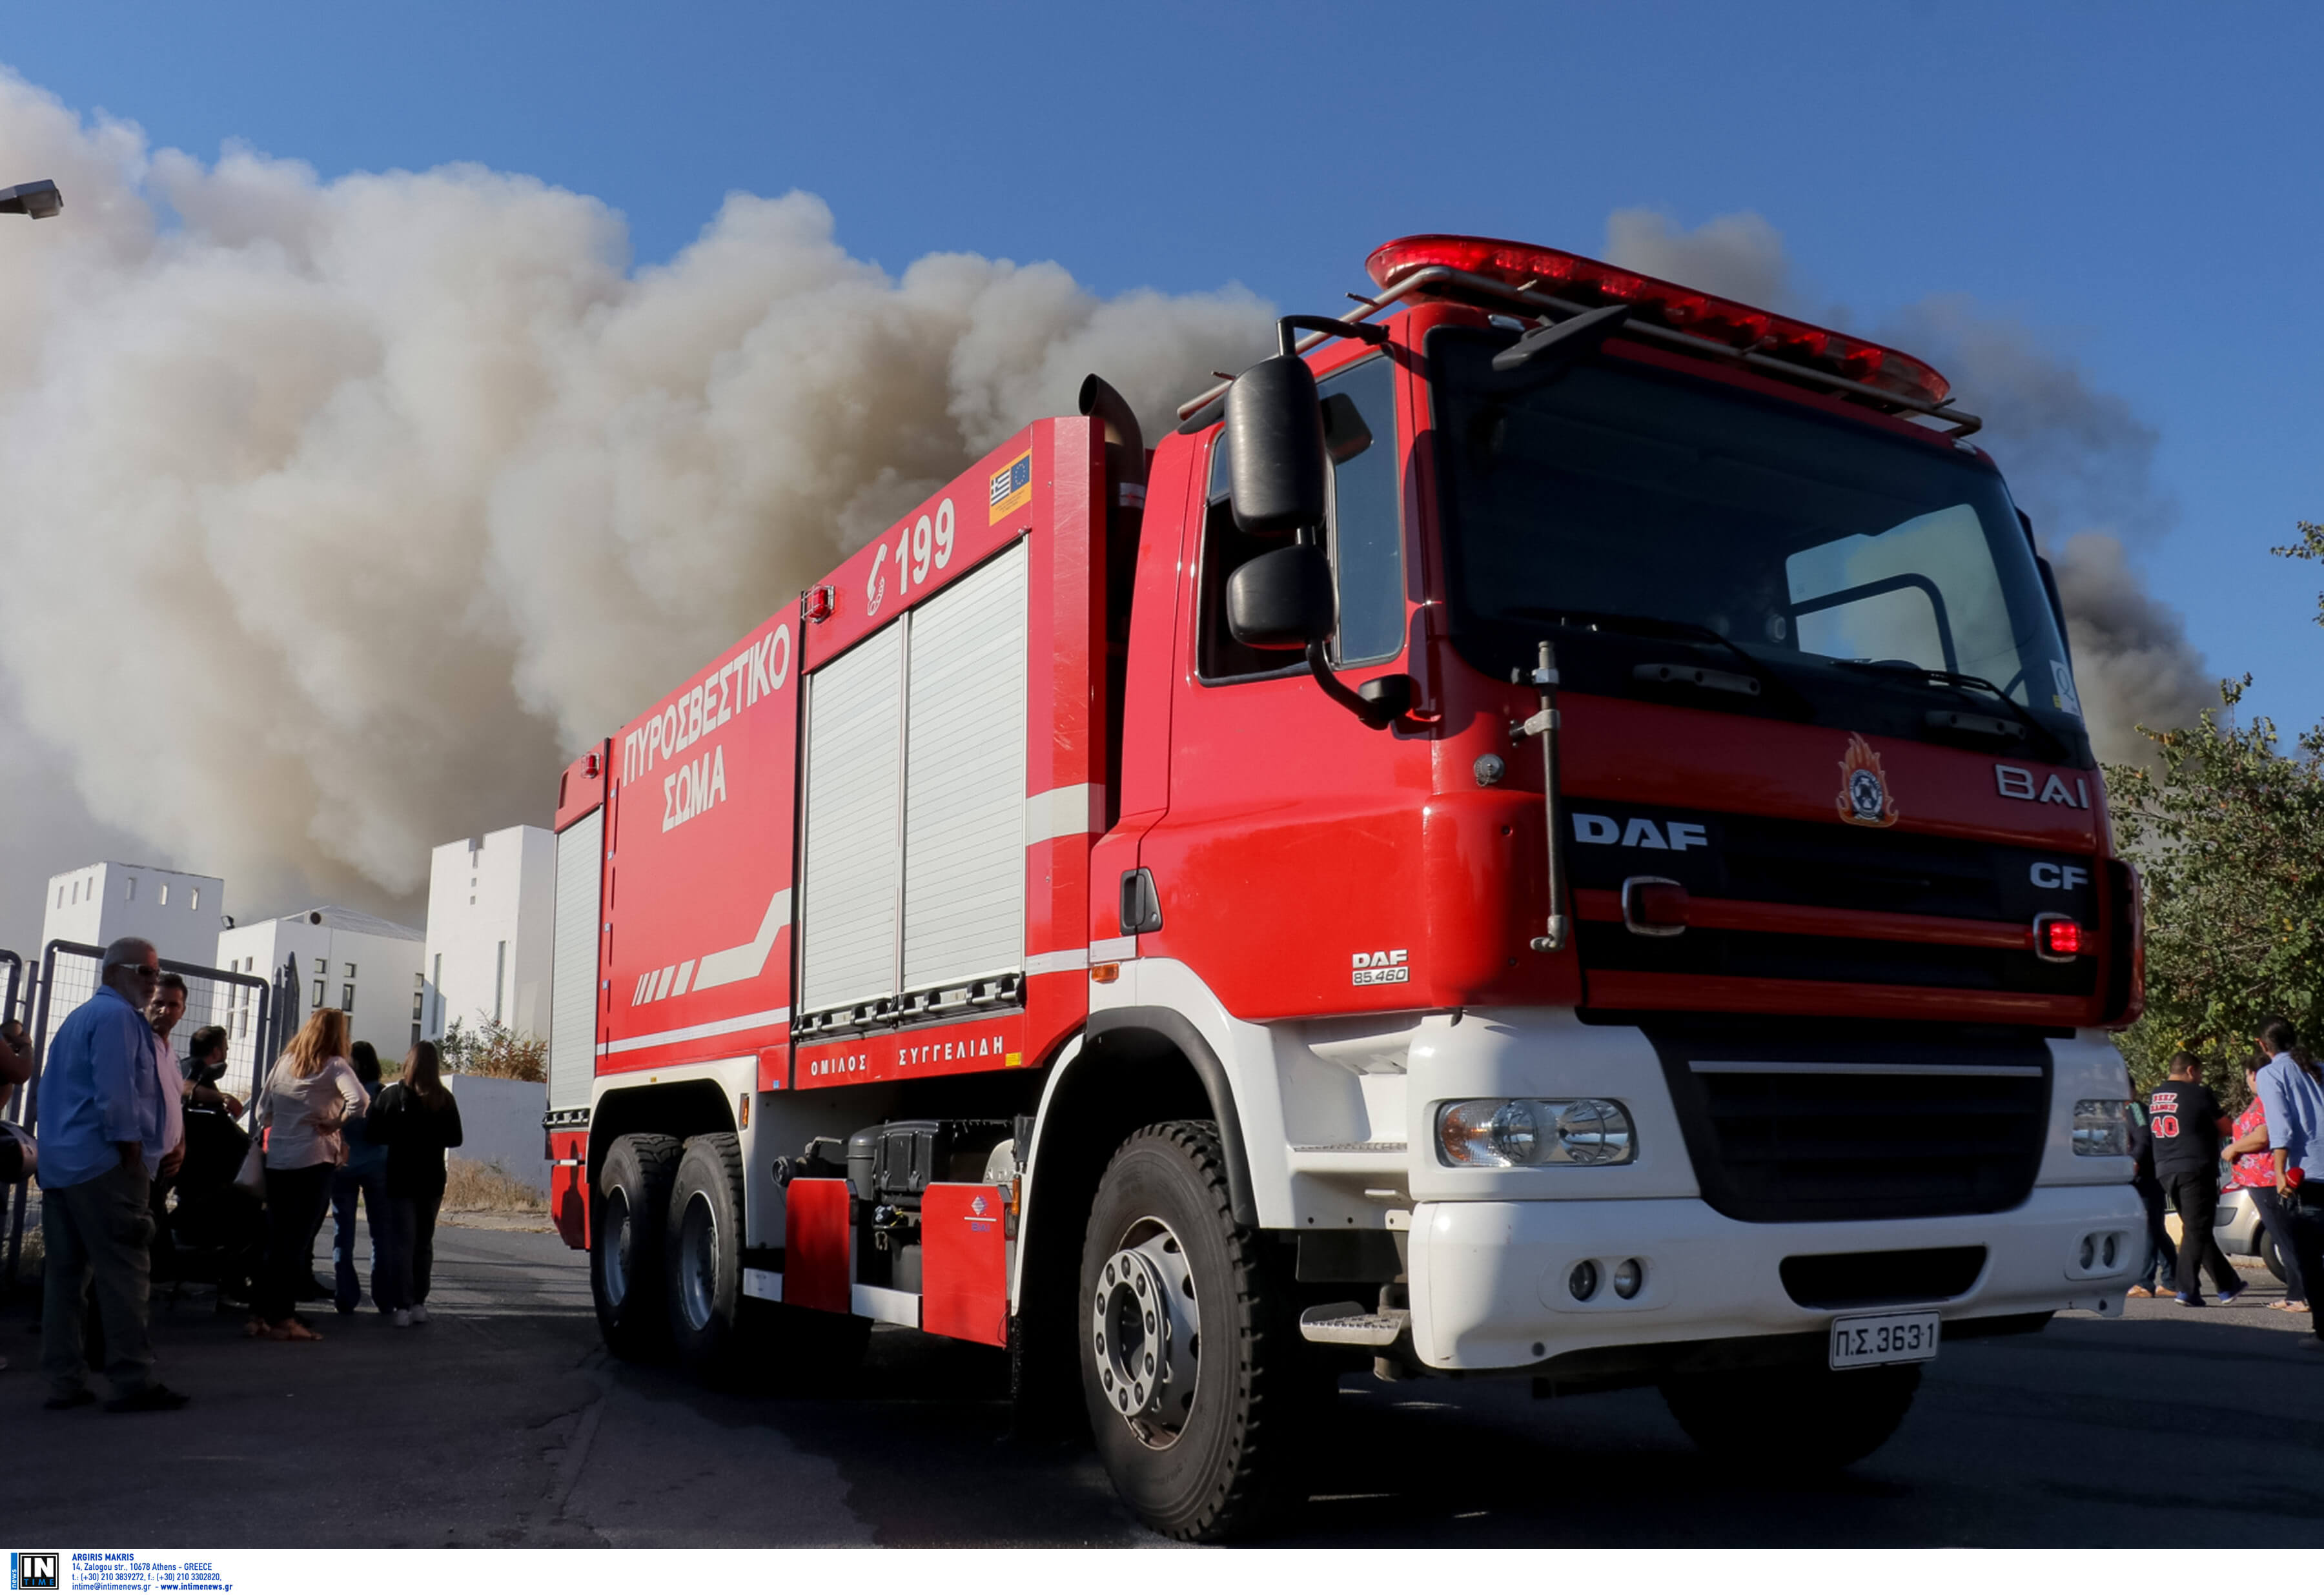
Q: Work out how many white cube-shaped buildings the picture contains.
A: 3